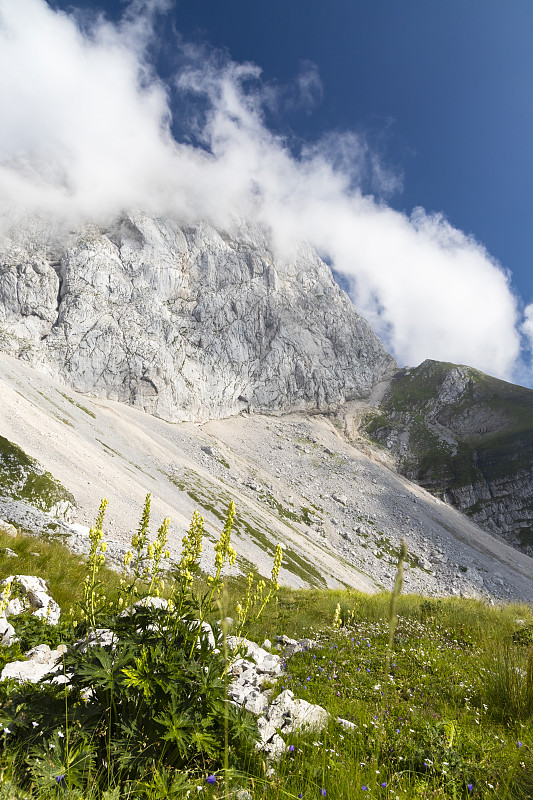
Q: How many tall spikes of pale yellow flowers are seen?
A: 6